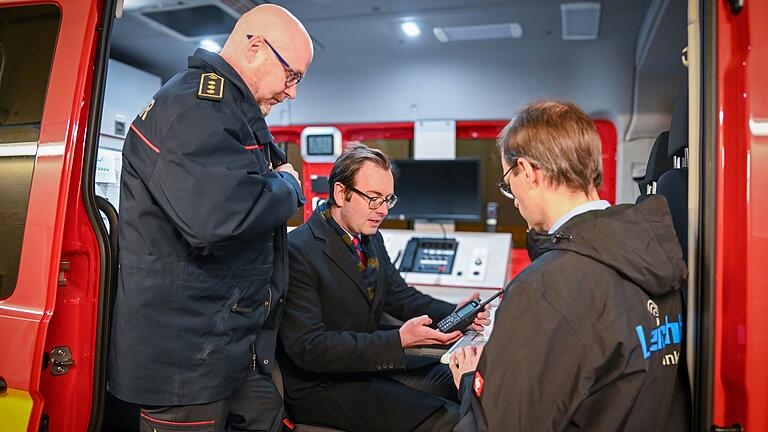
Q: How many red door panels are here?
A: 2